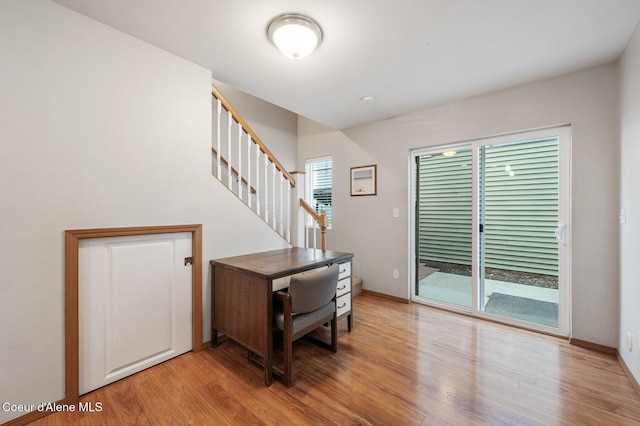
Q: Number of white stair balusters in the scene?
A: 11